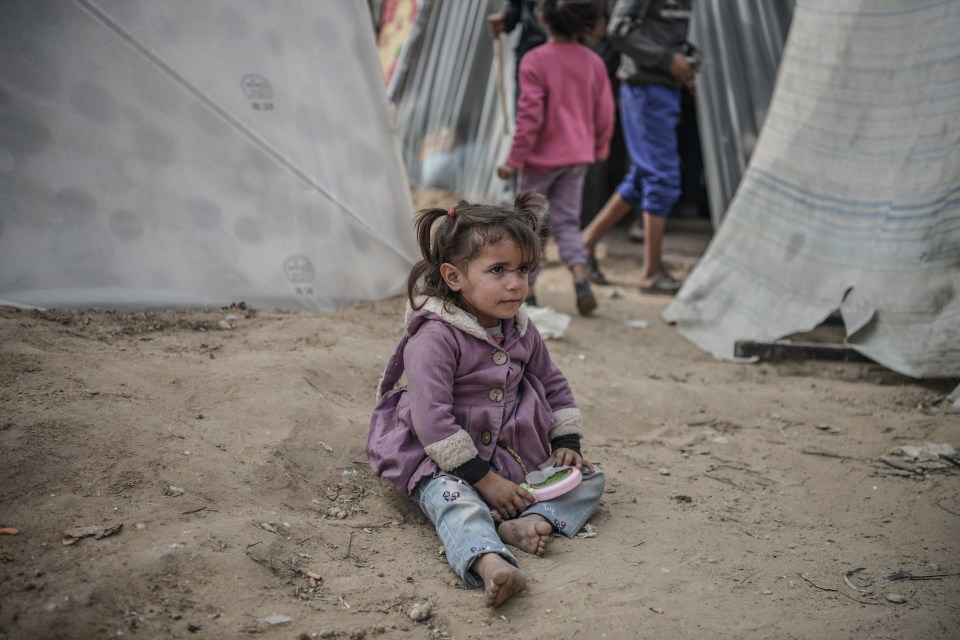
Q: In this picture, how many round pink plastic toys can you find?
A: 1